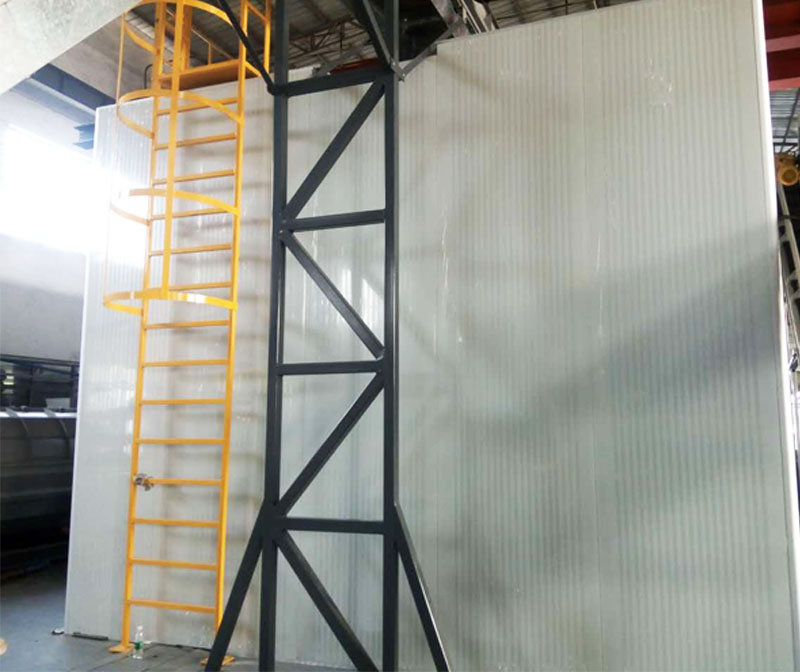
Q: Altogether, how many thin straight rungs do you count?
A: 14